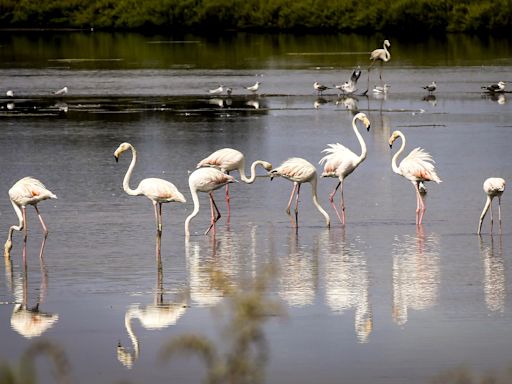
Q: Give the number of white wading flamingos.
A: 9